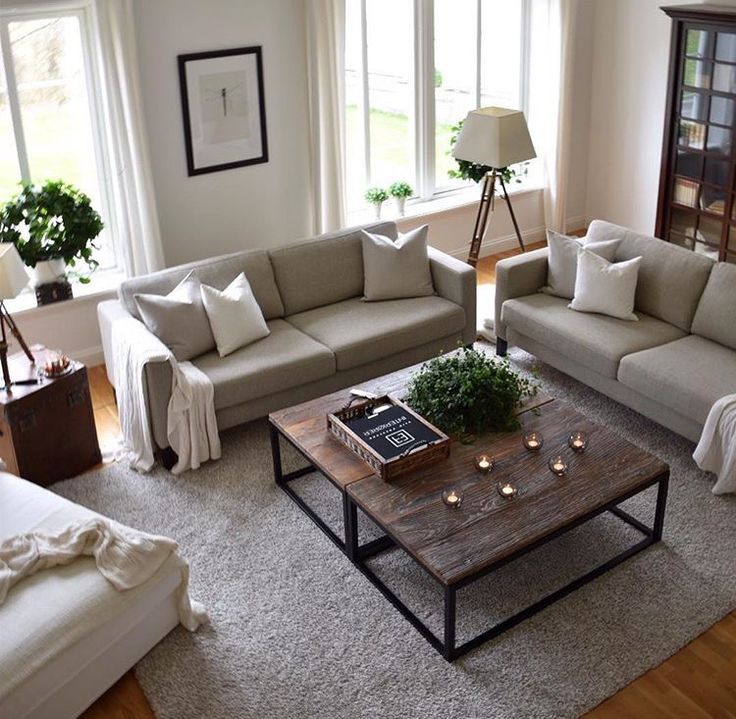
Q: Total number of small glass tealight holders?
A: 6